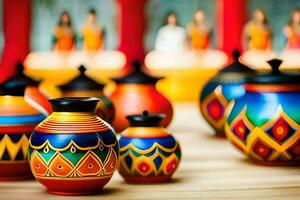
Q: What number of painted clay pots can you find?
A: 8